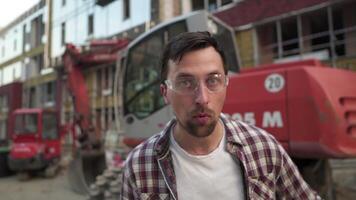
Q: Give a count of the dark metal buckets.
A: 1